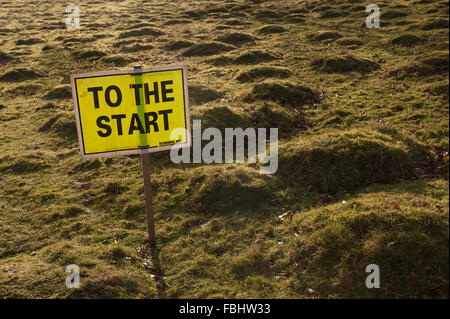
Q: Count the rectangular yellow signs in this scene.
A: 1